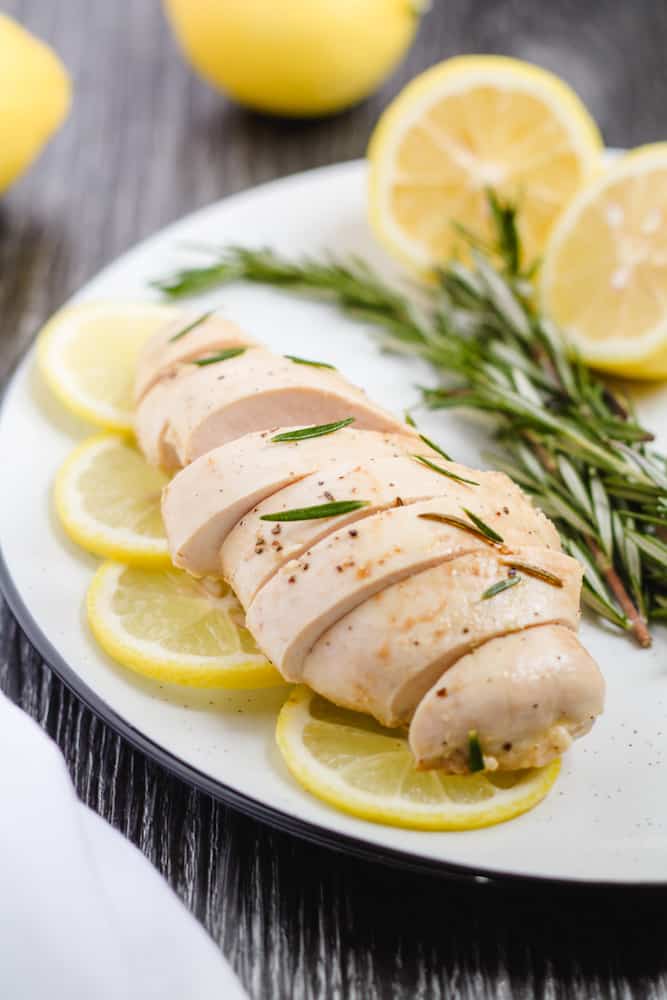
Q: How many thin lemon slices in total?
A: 4